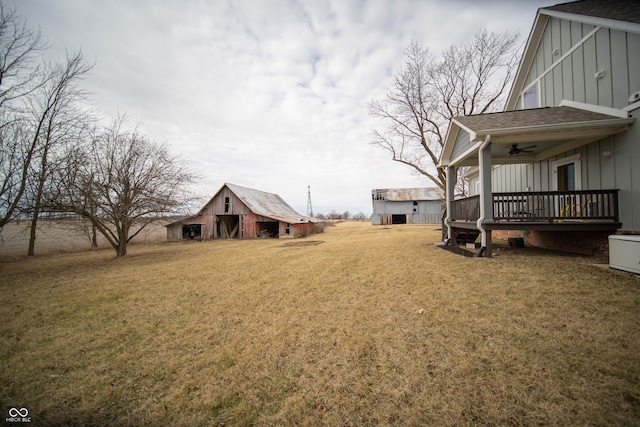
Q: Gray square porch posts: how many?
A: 2